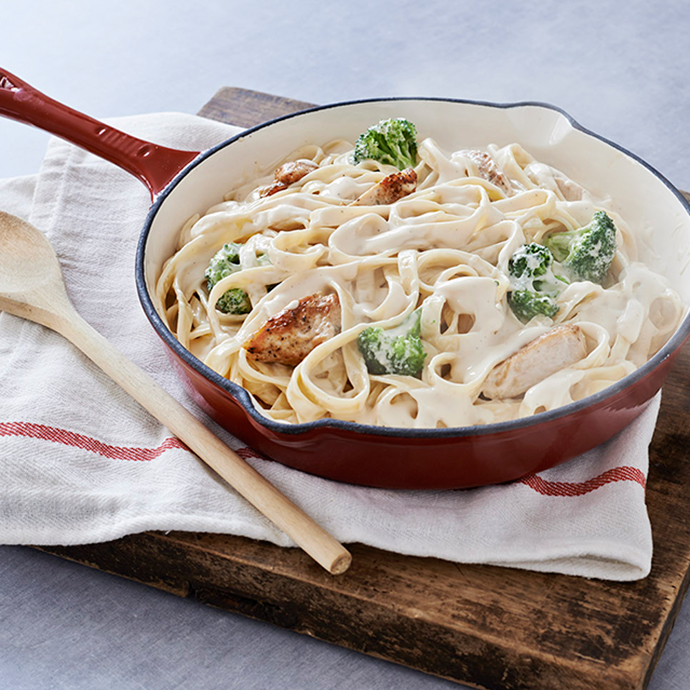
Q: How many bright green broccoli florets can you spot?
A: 5